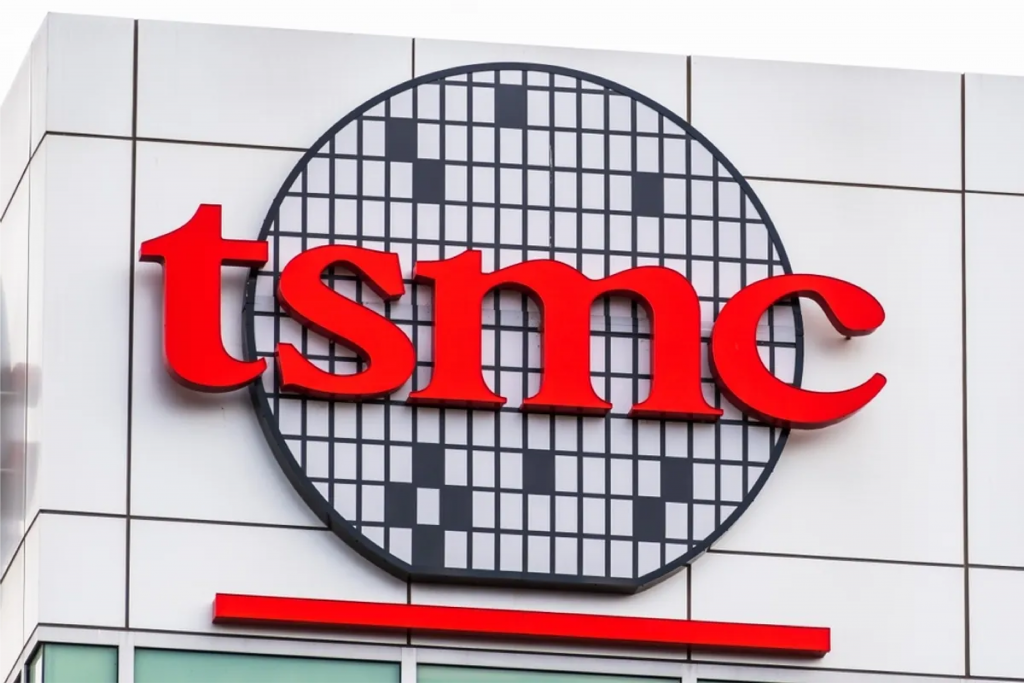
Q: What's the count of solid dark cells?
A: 11